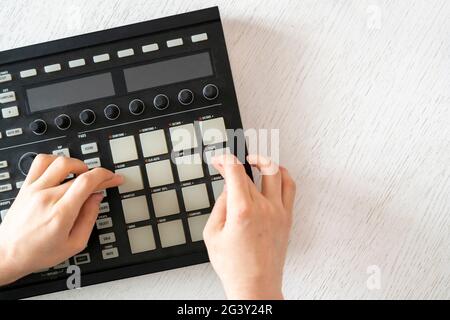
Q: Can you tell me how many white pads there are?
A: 15